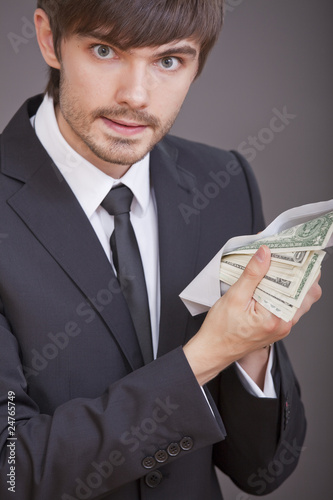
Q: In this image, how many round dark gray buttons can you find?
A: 5